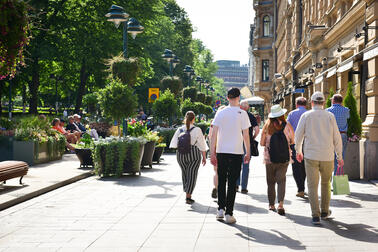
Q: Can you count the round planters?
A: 4